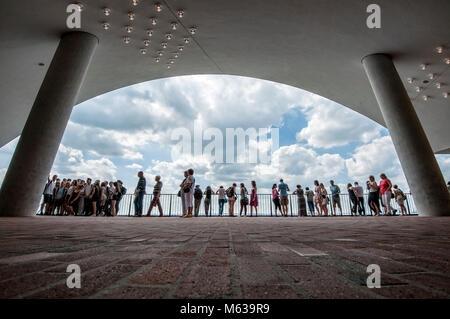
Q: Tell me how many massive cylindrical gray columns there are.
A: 2